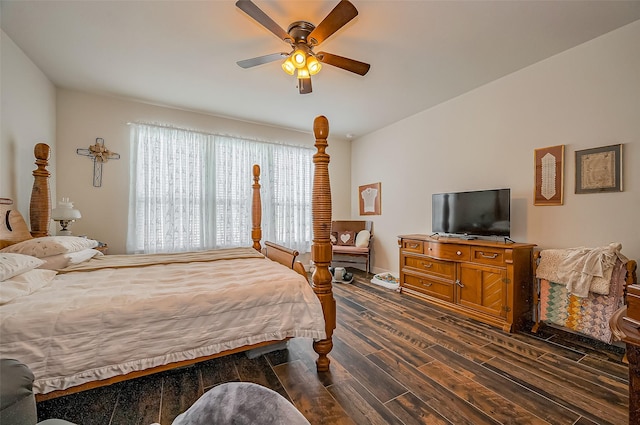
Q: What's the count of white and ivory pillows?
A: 5